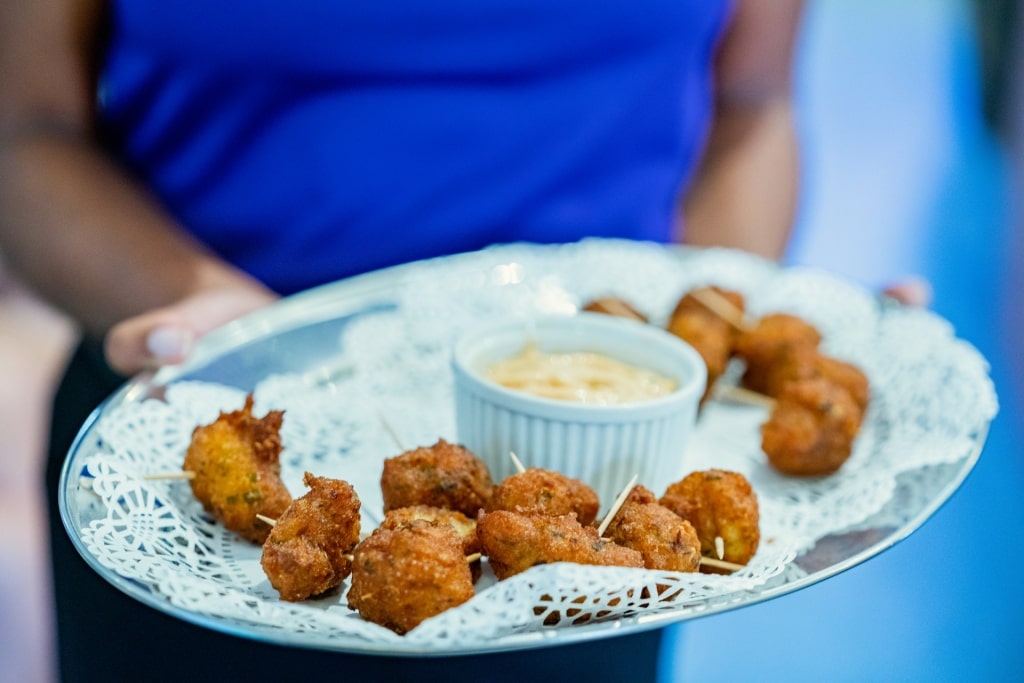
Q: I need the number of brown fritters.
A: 14